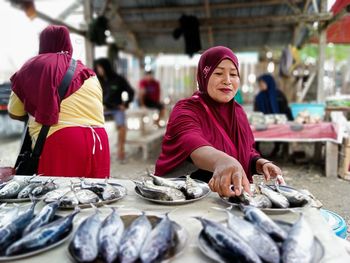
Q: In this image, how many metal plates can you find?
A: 7